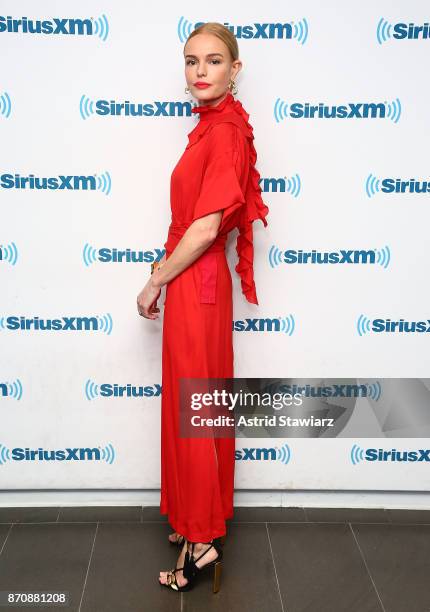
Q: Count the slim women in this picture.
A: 1